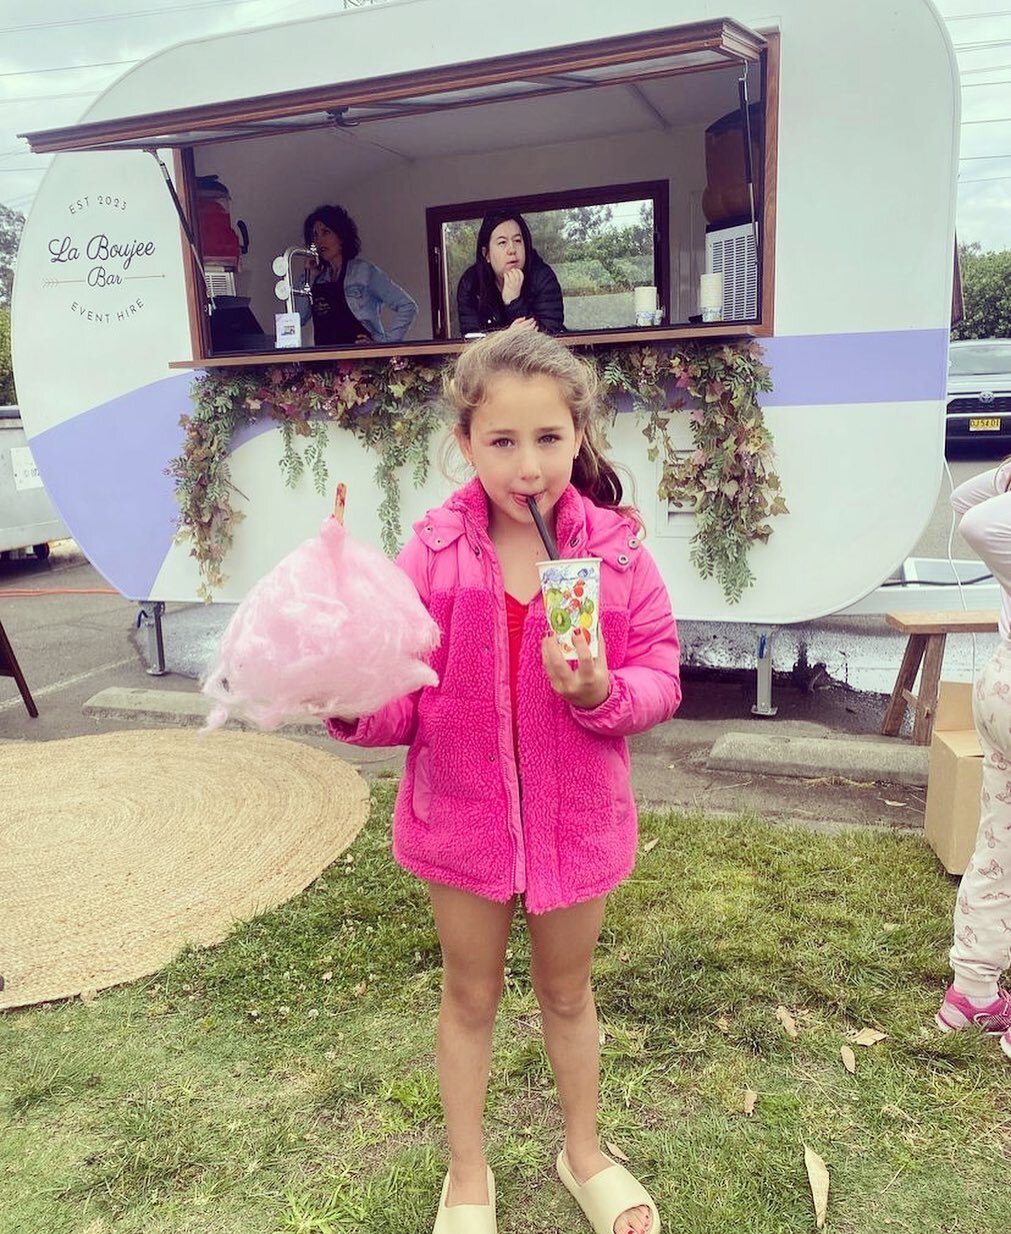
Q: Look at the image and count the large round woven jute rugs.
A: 1